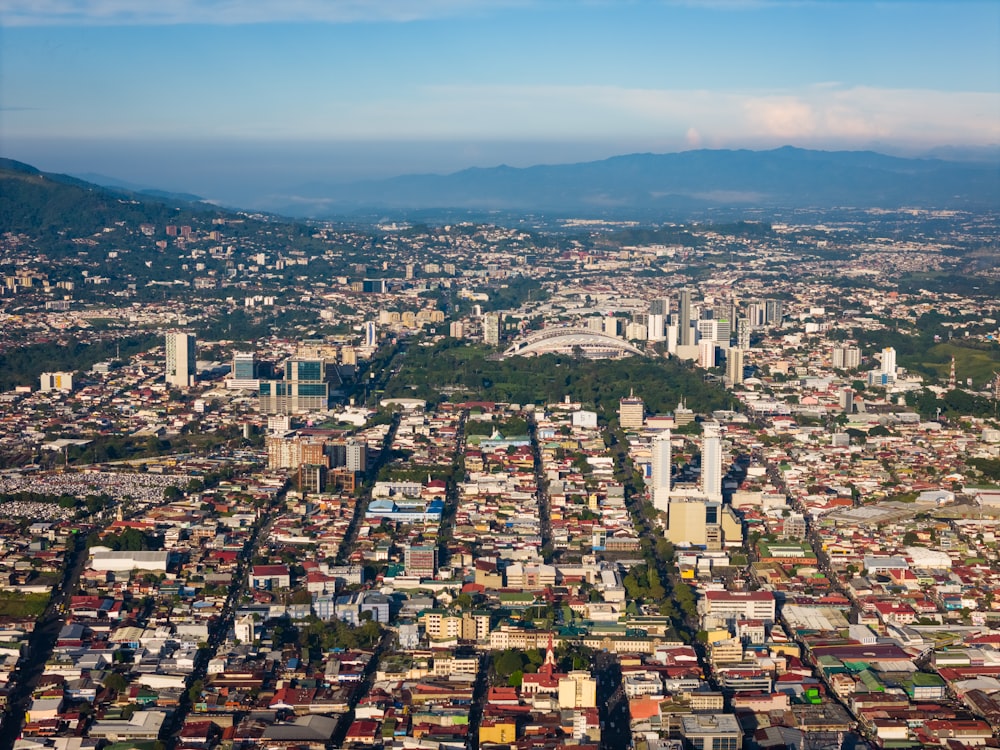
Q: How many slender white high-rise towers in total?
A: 2